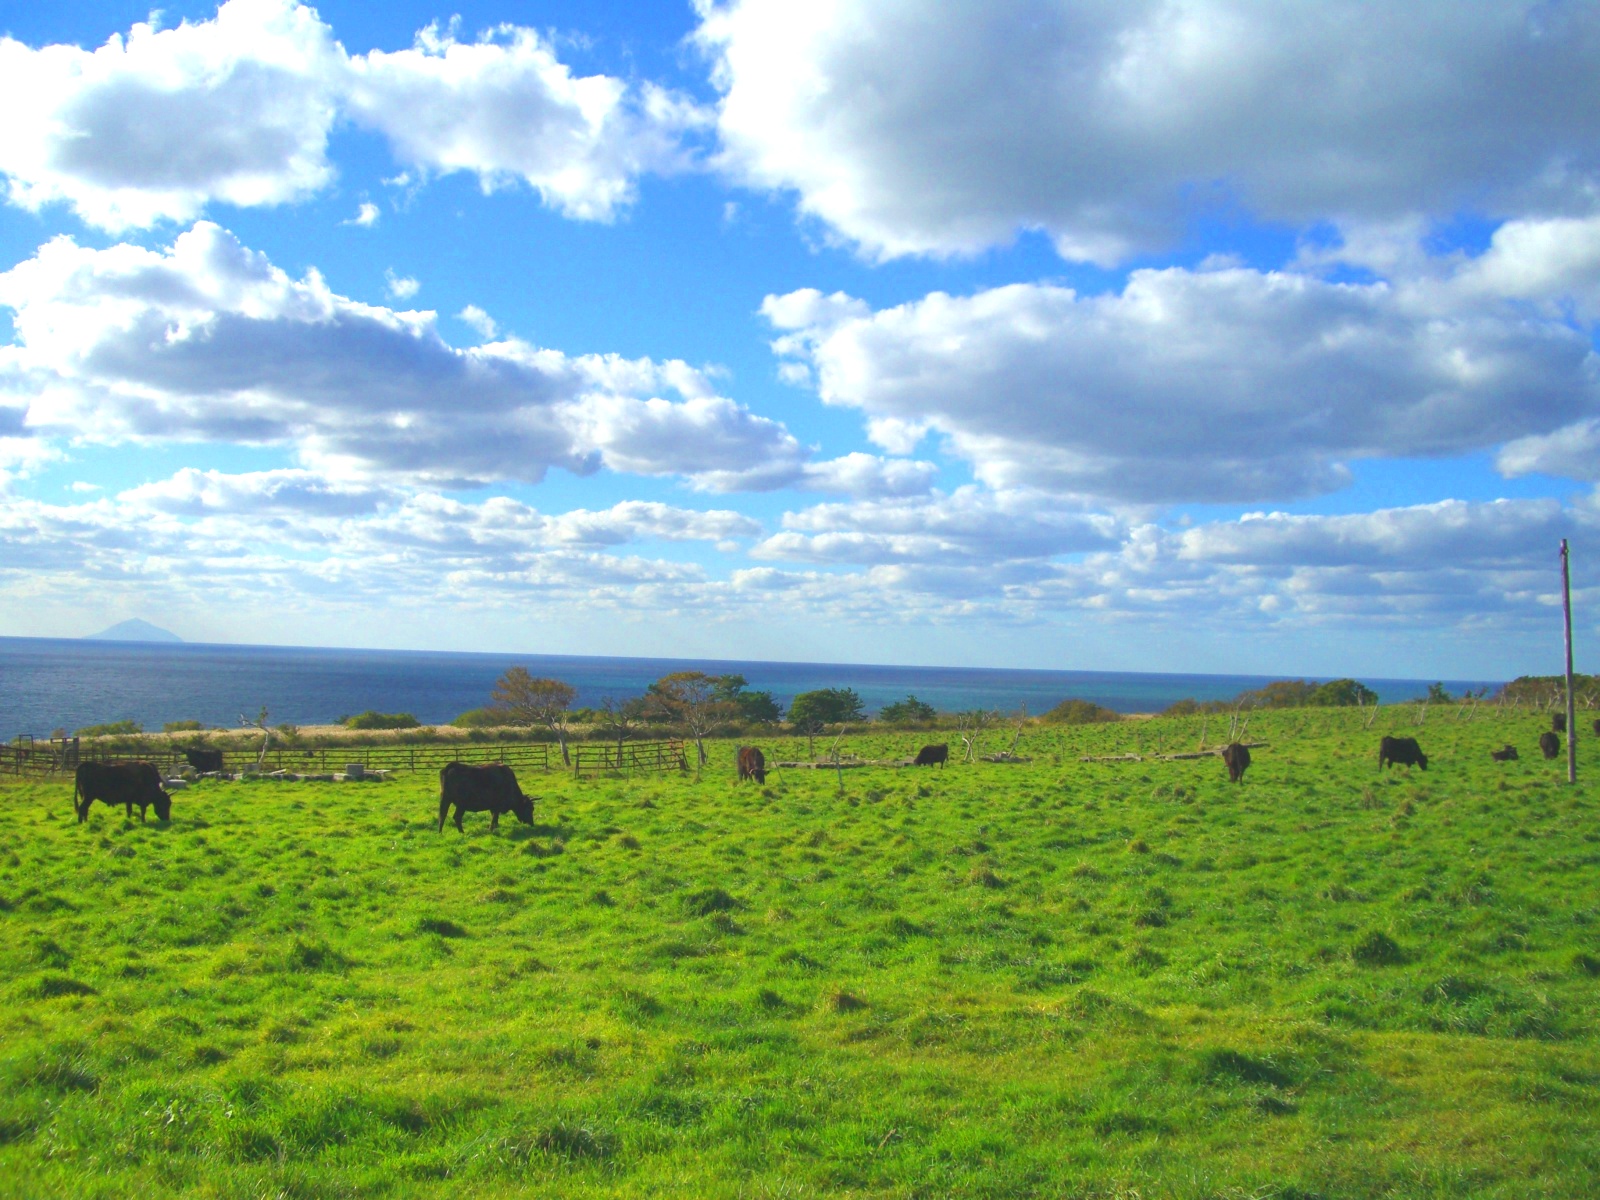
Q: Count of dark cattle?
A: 11